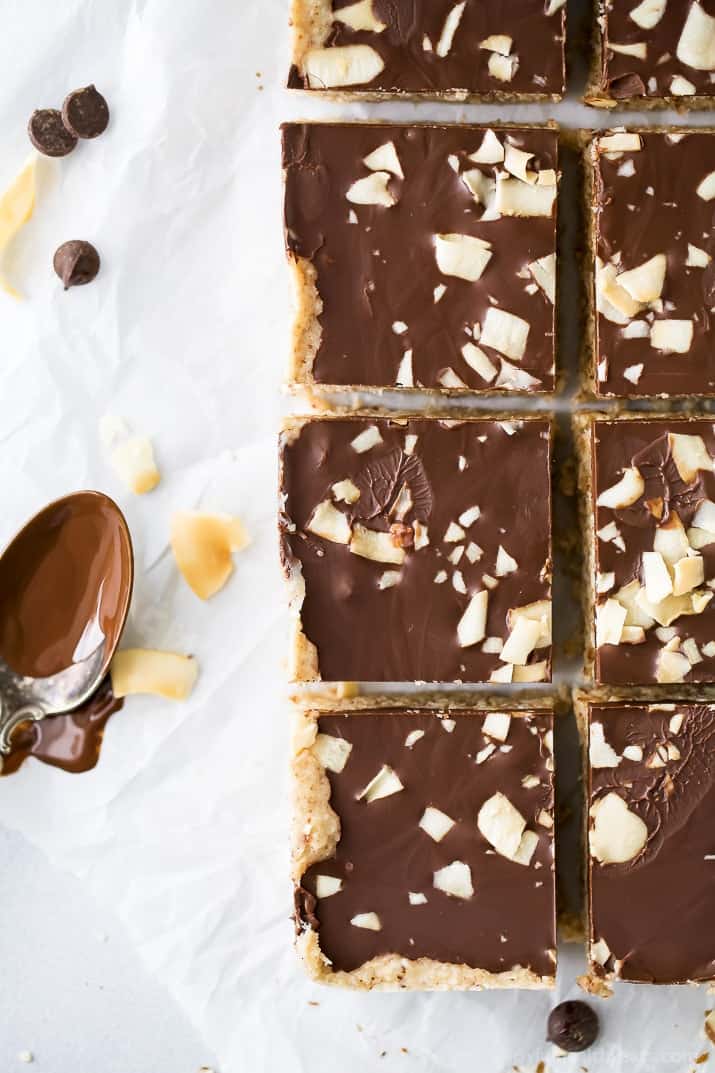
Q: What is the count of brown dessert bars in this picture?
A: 8